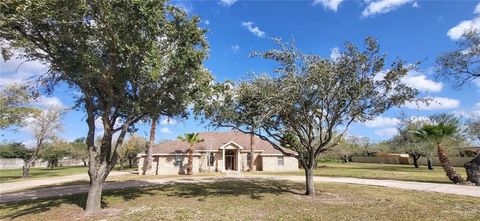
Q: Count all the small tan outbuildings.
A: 1